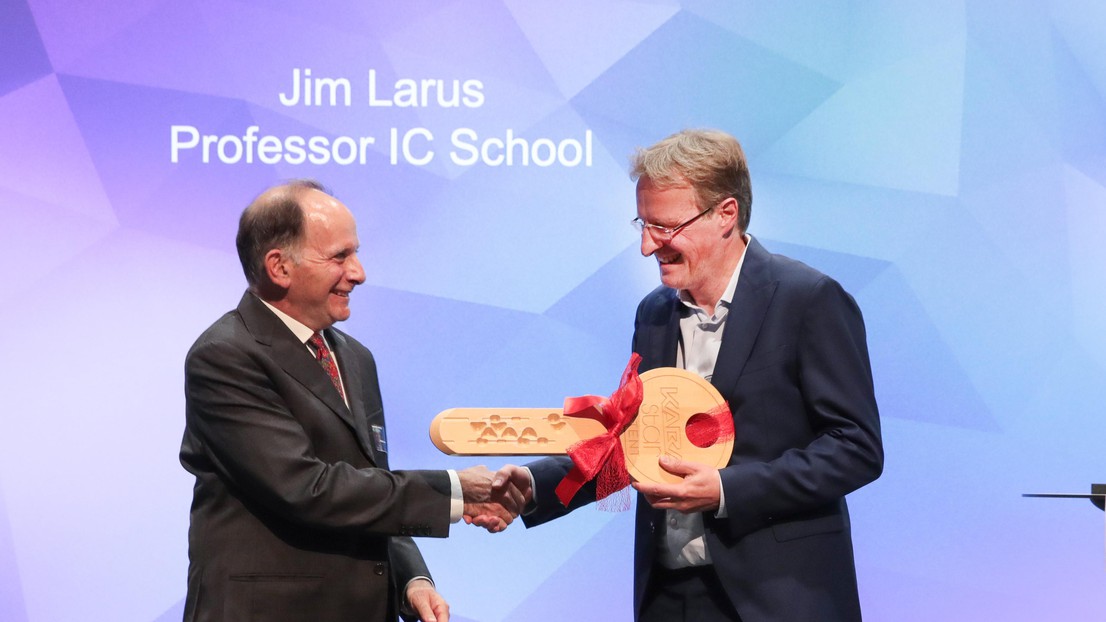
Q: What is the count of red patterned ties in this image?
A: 1